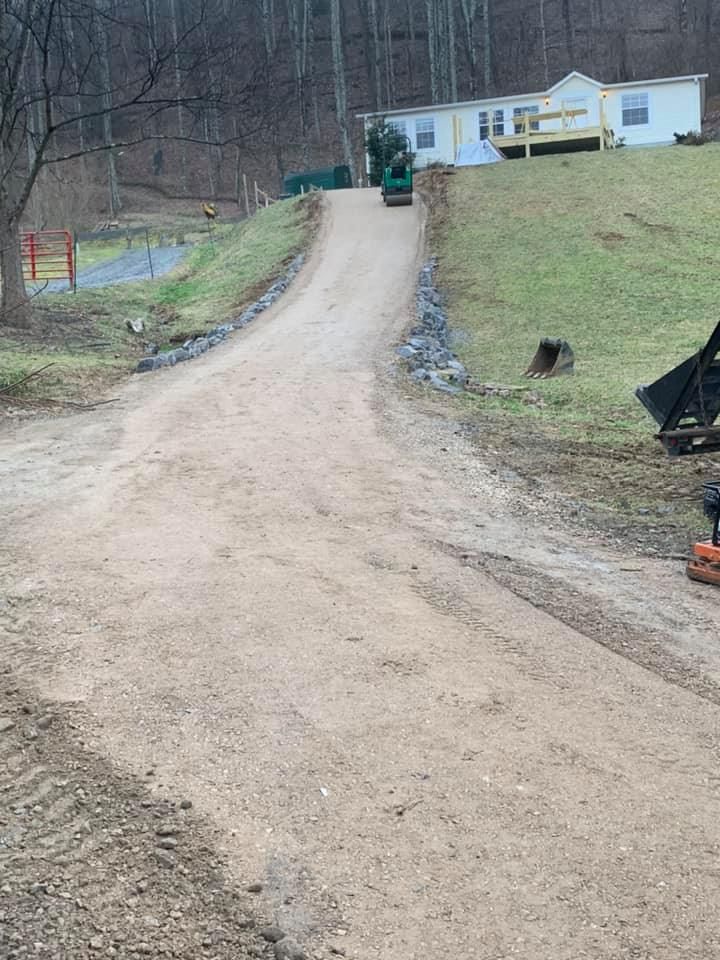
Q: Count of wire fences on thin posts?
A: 1